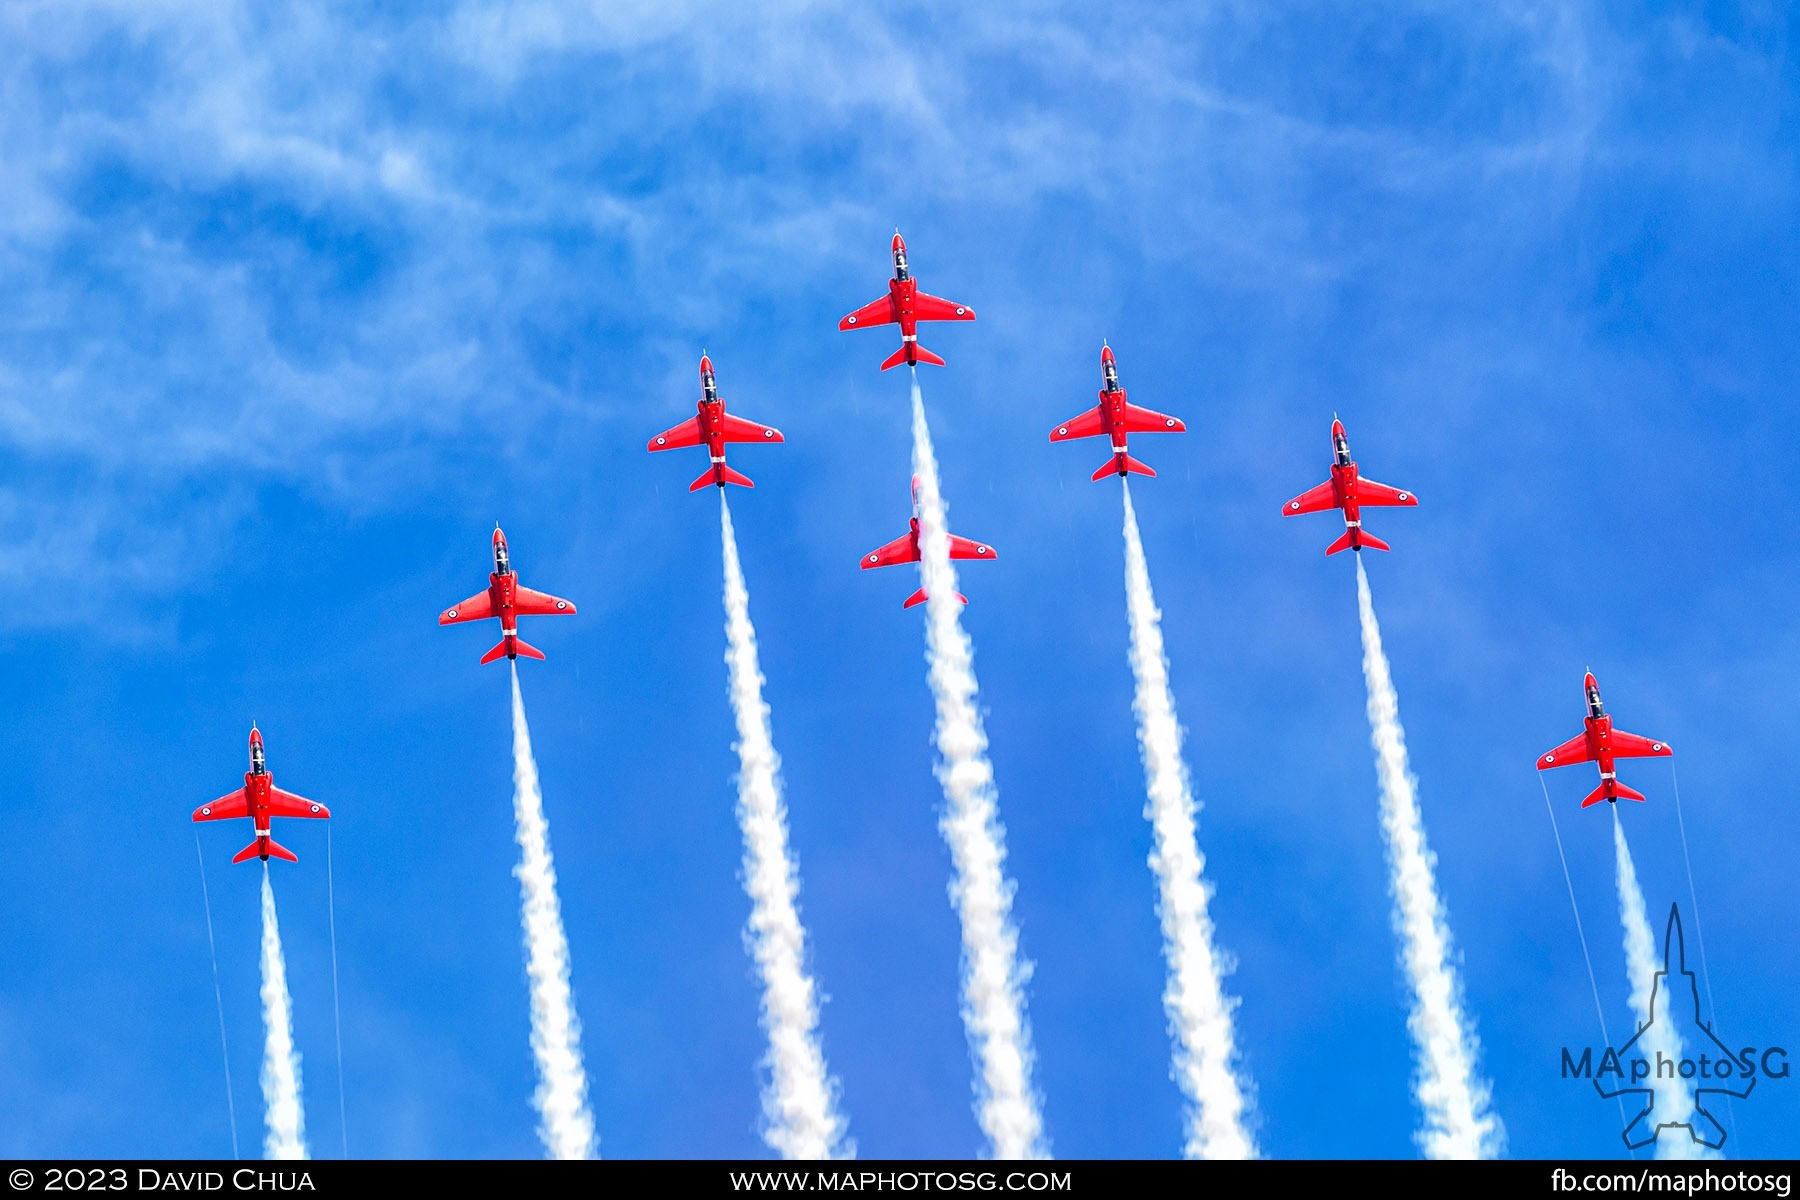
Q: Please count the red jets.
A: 8